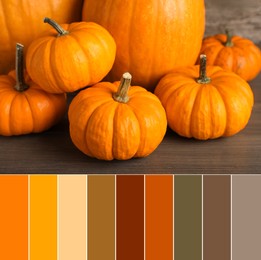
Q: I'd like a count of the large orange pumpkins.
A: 2